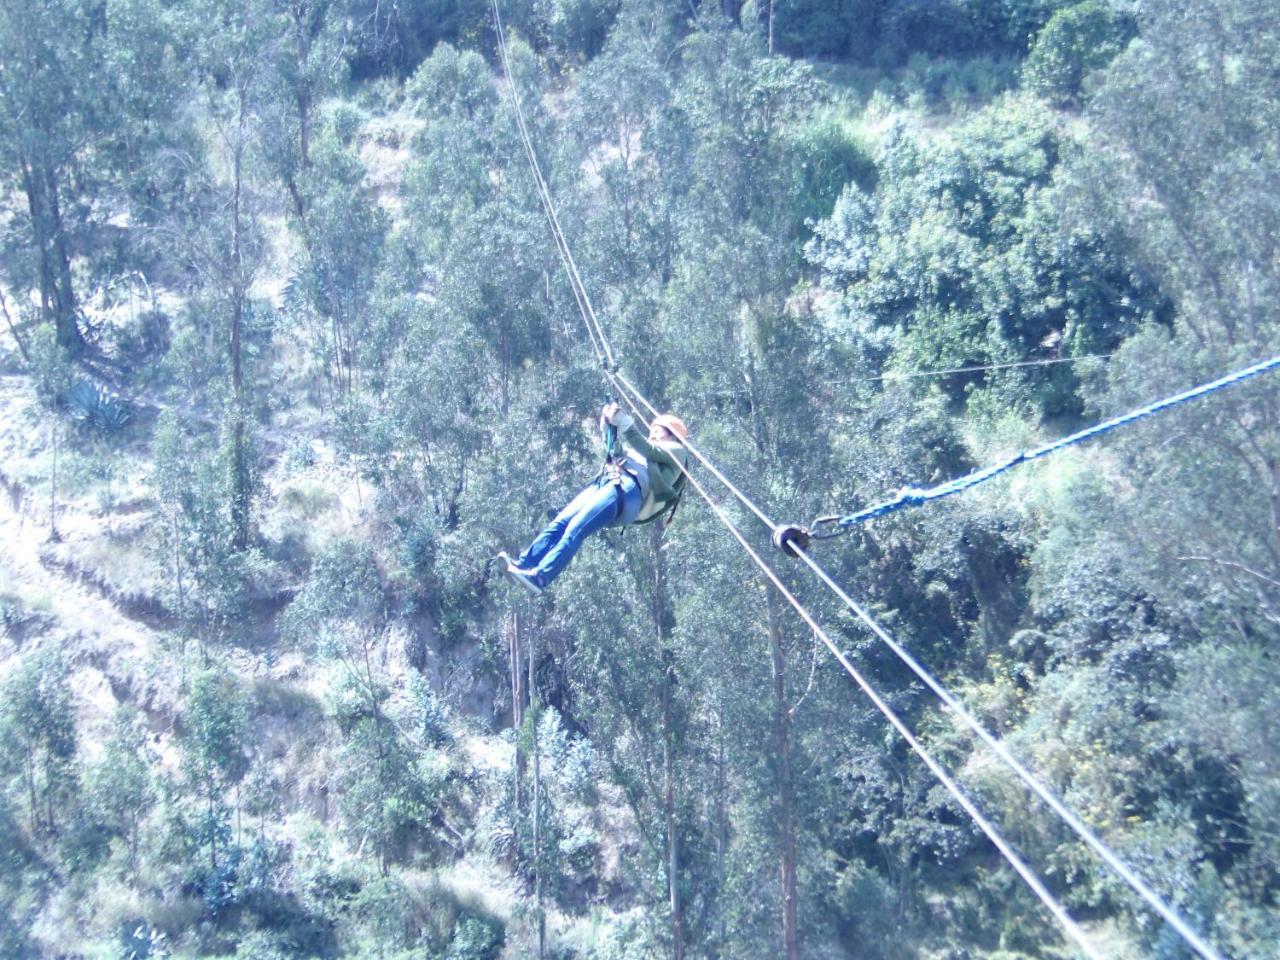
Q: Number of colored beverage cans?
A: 0